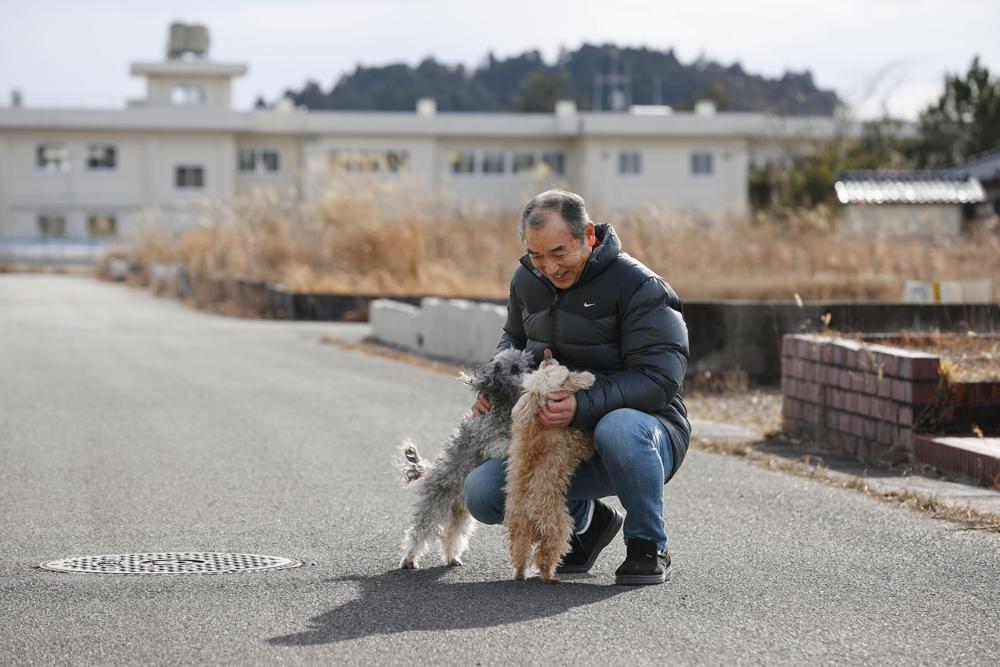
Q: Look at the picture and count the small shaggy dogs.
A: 2